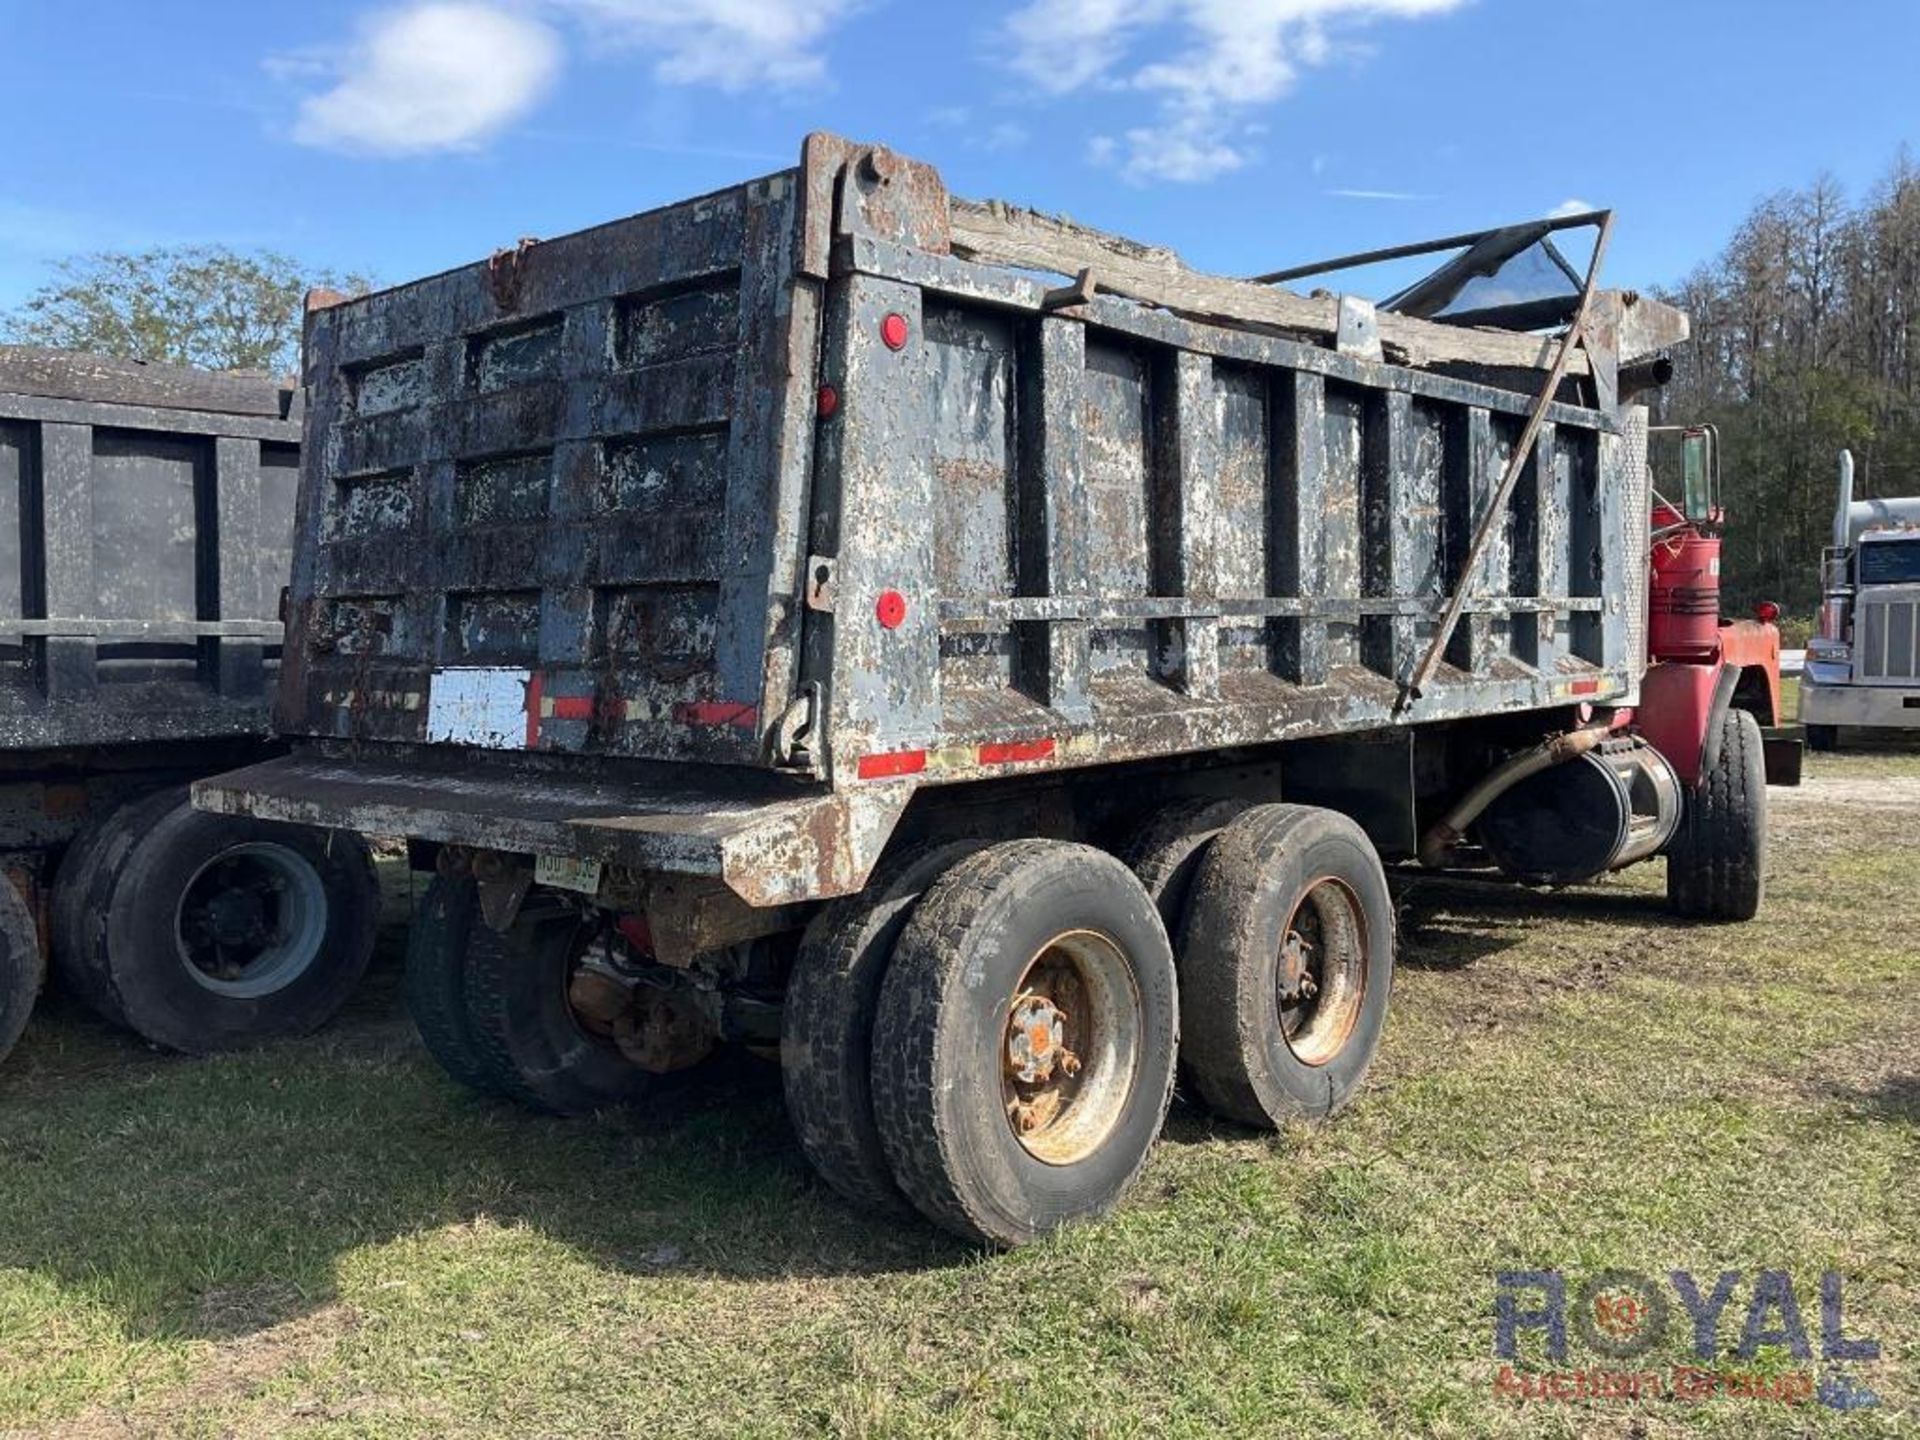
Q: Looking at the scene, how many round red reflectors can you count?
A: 3